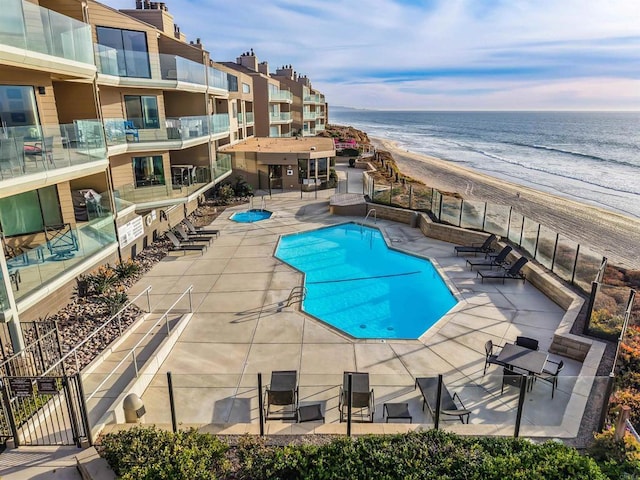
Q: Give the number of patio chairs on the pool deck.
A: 13